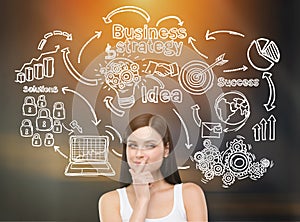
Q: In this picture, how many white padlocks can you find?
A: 8